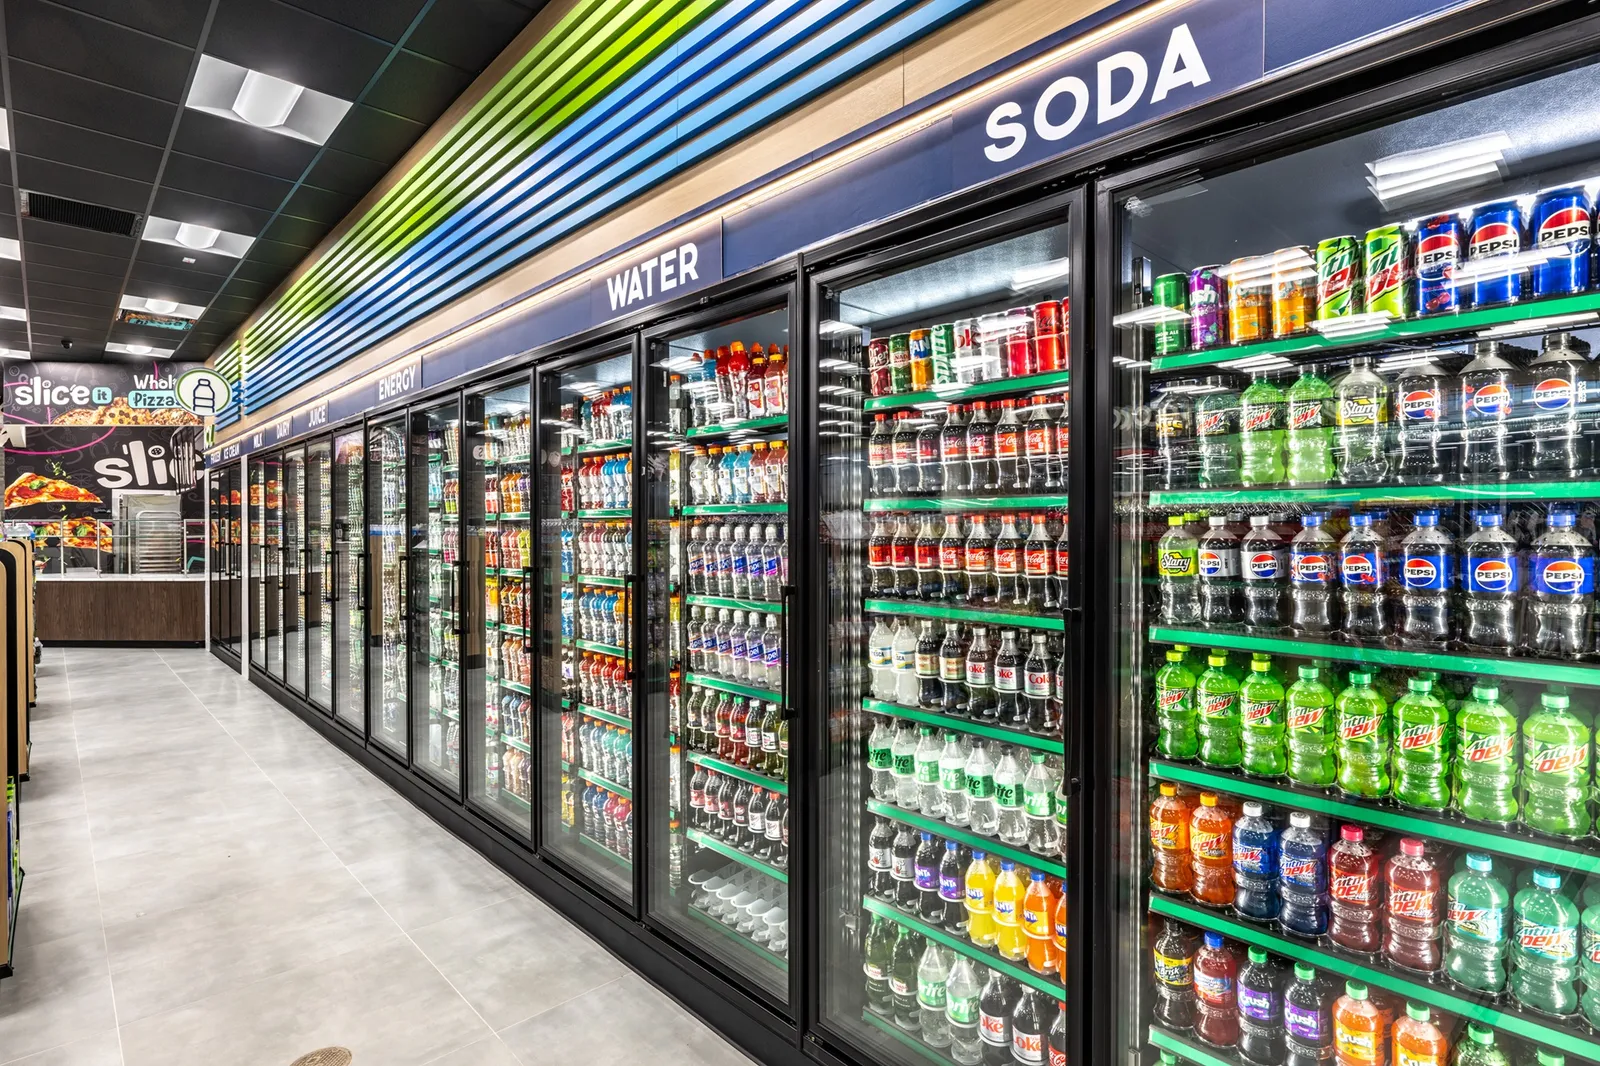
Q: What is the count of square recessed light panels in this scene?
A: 8